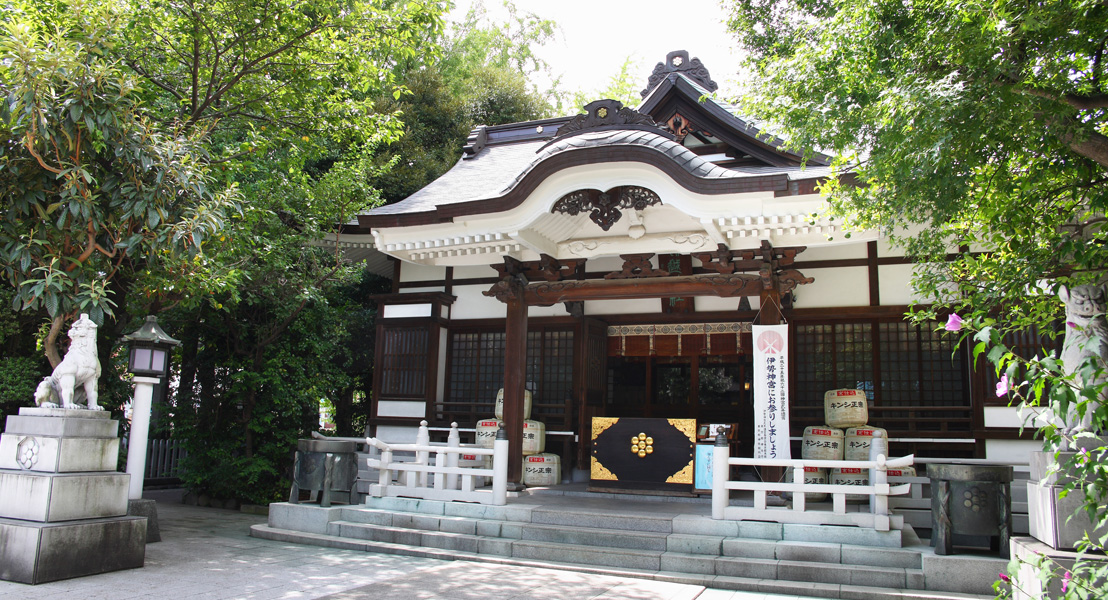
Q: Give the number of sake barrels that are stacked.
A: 12